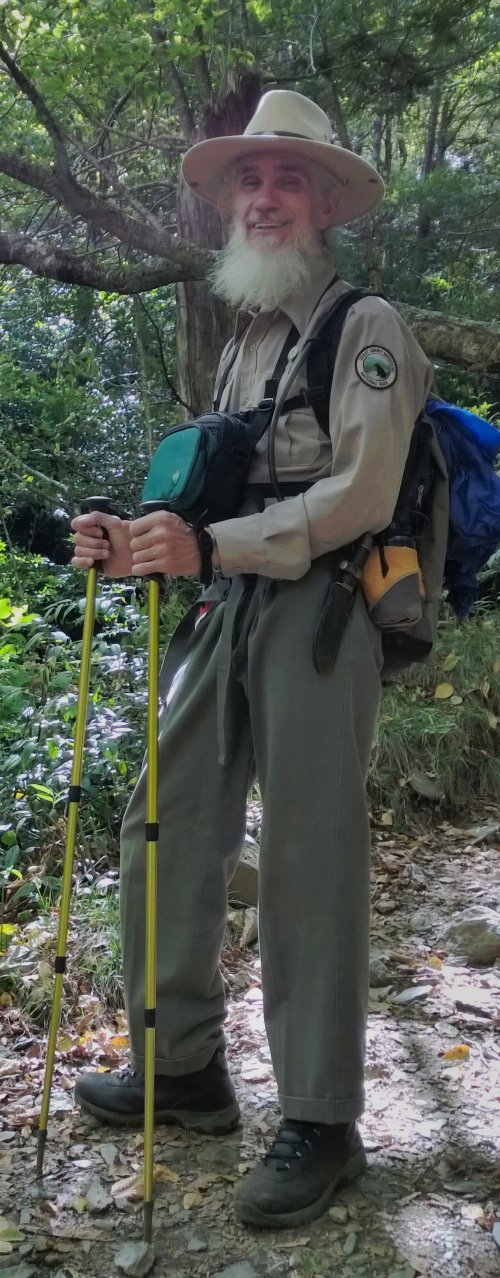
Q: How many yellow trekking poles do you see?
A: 2